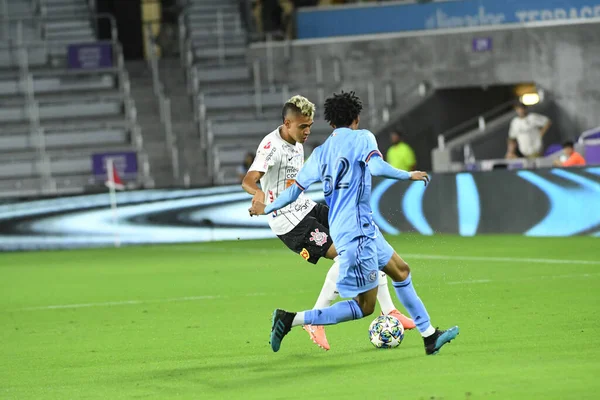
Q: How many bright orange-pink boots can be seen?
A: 2